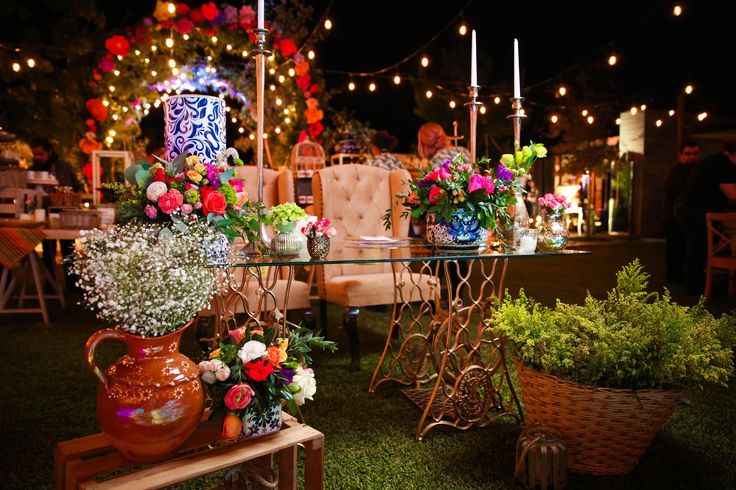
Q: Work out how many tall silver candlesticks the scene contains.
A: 3